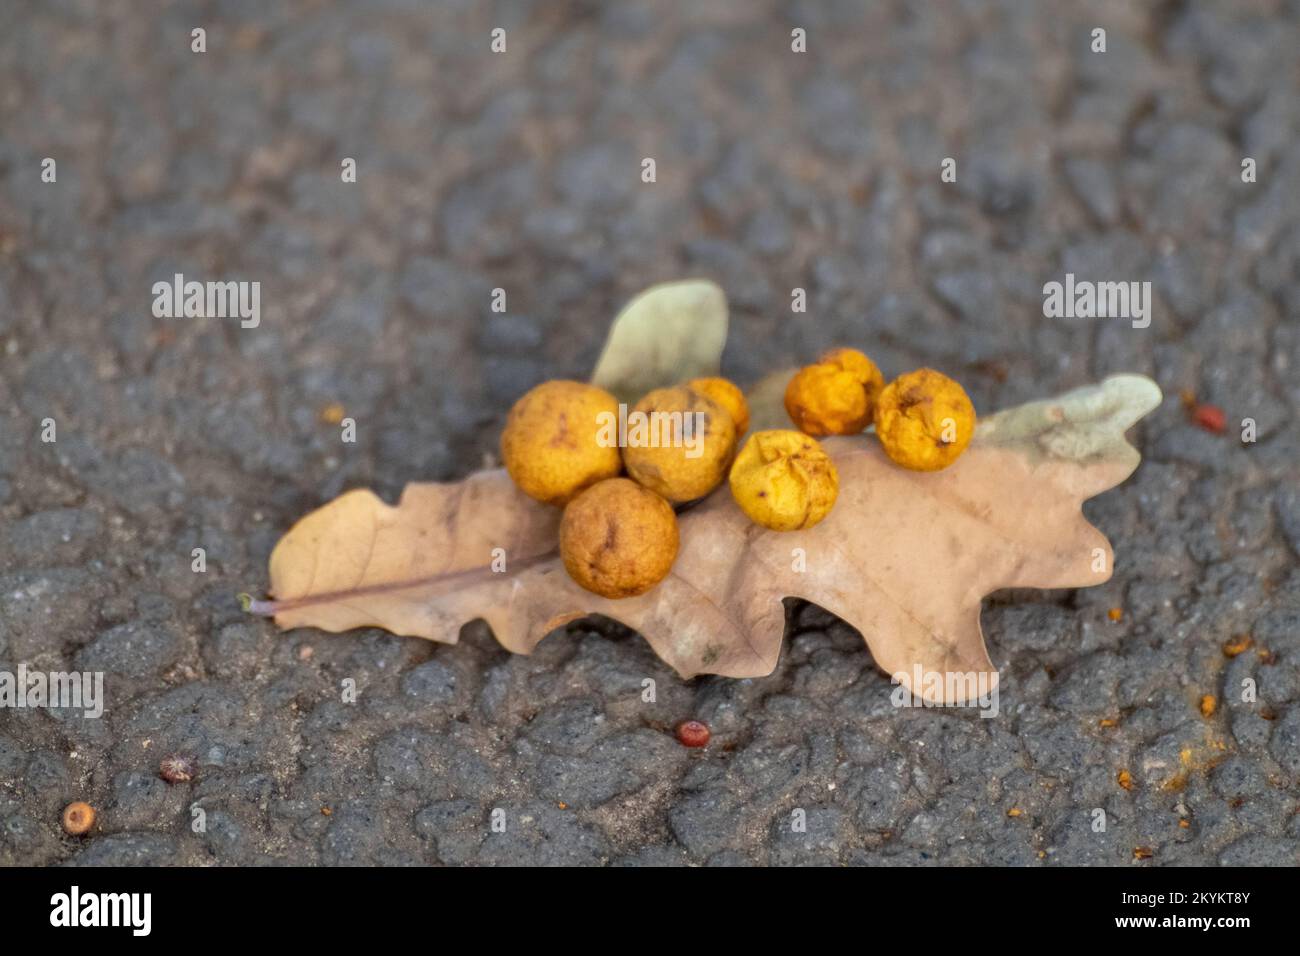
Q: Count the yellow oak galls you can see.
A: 7